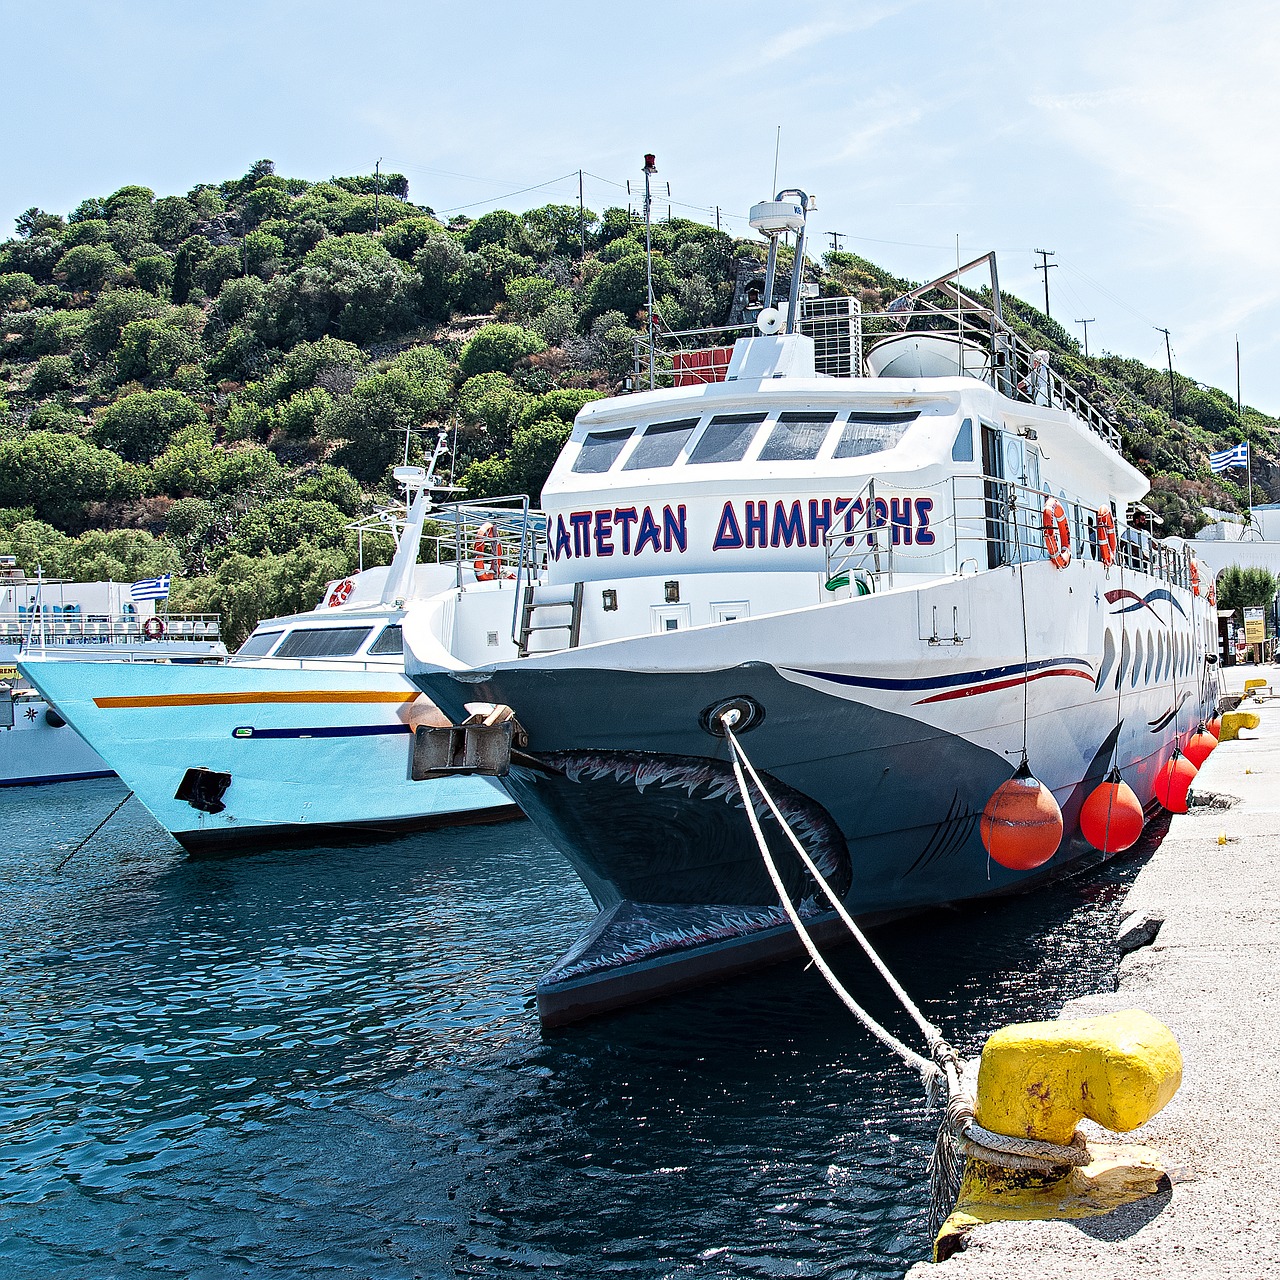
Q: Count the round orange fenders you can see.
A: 5